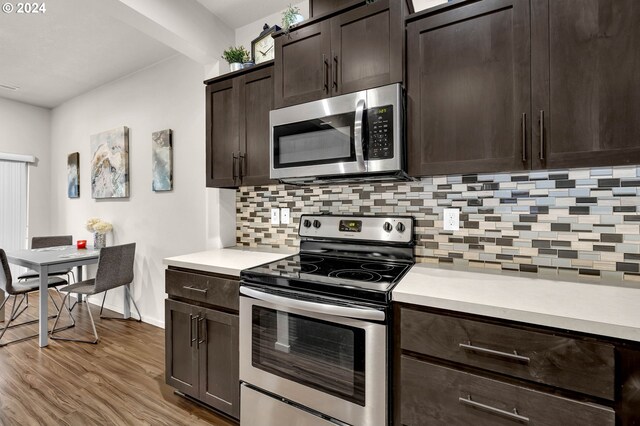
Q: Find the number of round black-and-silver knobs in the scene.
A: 4